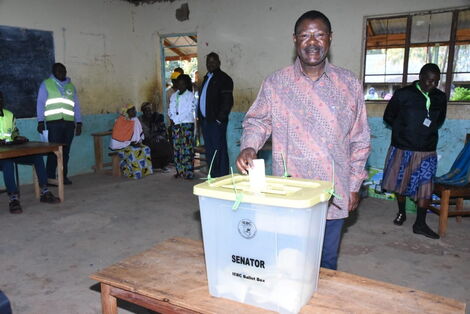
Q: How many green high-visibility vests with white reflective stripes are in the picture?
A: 2